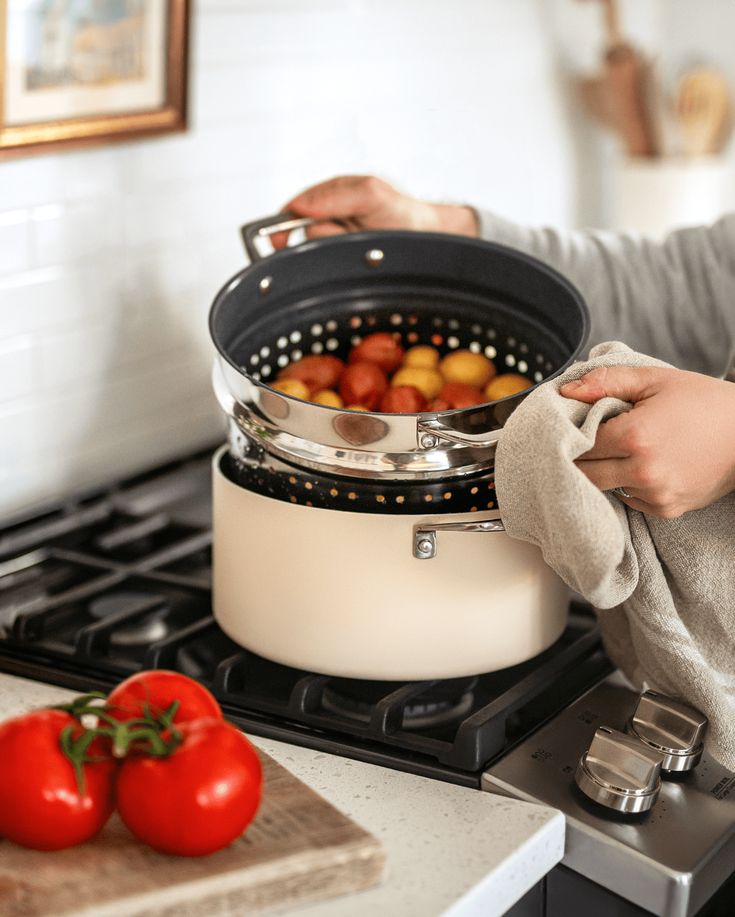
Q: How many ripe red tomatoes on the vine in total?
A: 3